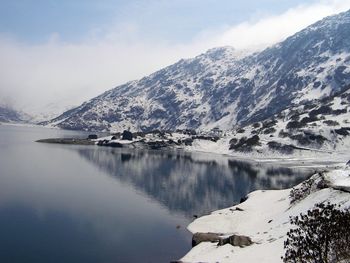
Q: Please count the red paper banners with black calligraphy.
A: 0